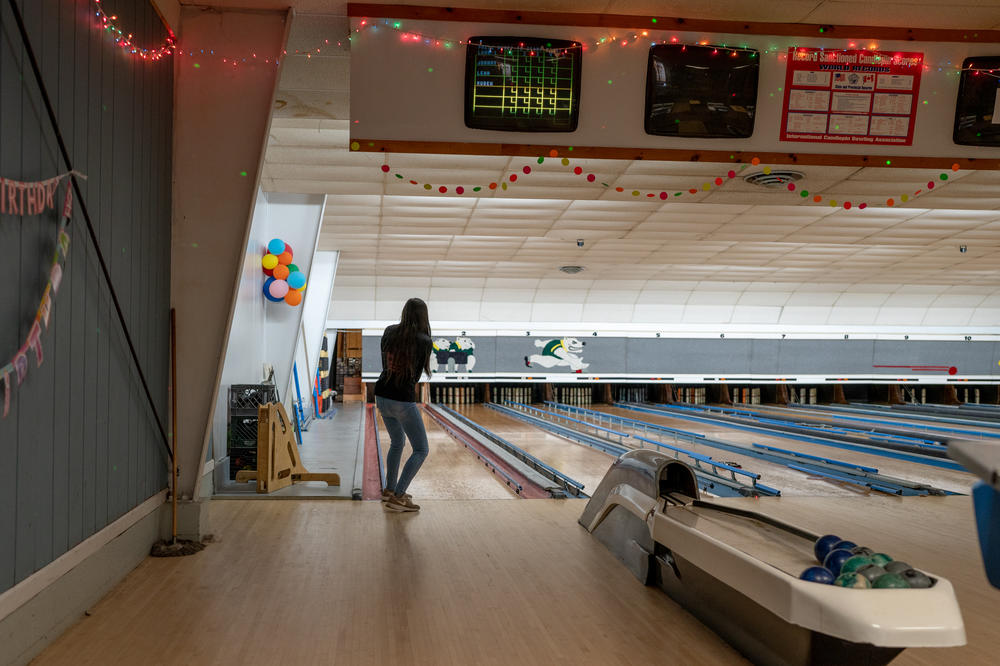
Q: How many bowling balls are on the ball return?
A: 12